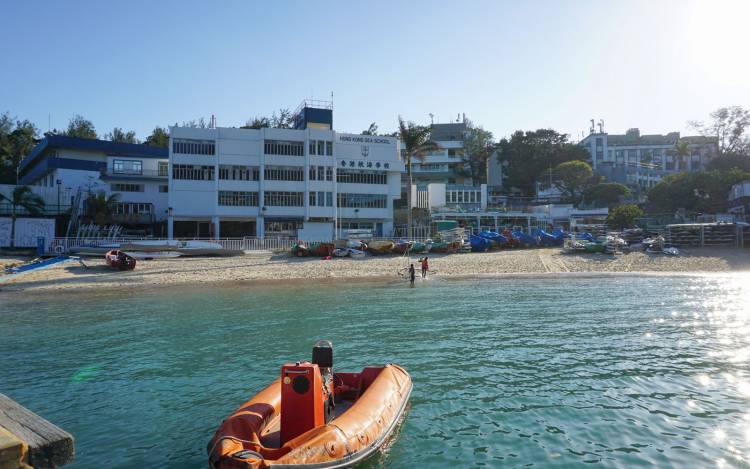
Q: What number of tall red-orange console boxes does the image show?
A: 1